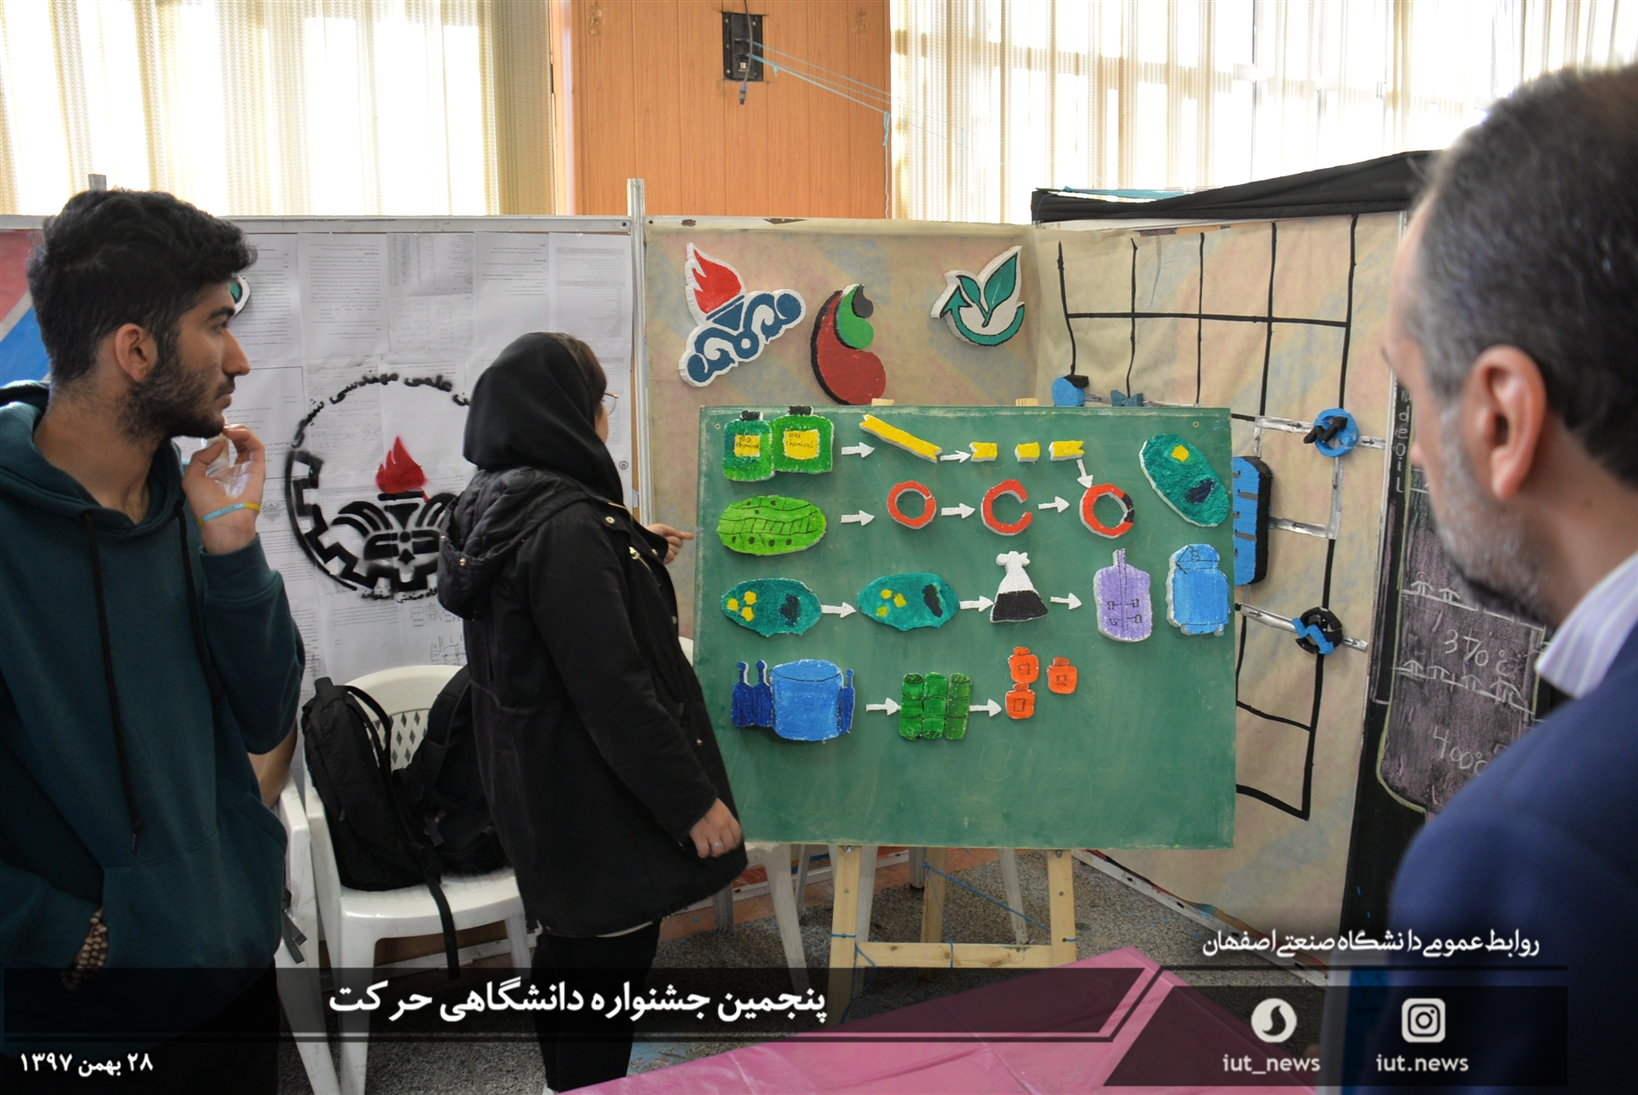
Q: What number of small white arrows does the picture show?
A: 11